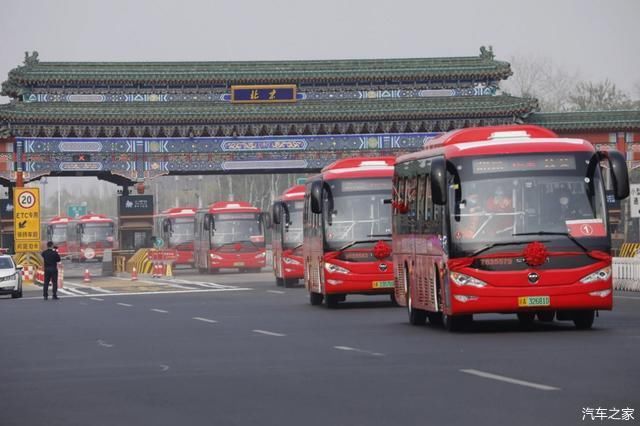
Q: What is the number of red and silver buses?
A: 7